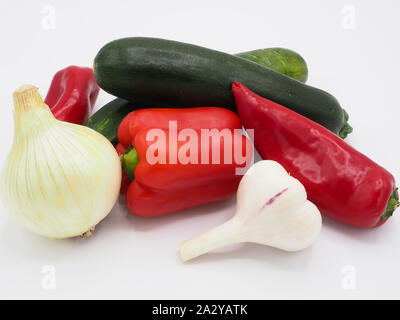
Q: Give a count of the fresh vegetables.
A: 7